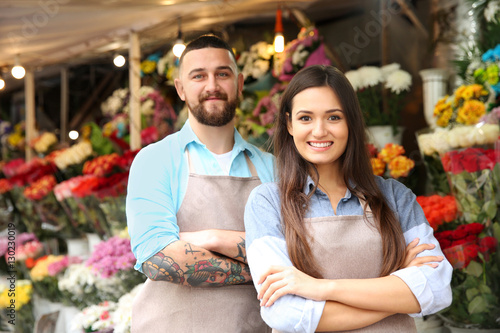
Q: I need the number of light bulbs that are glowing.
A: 6